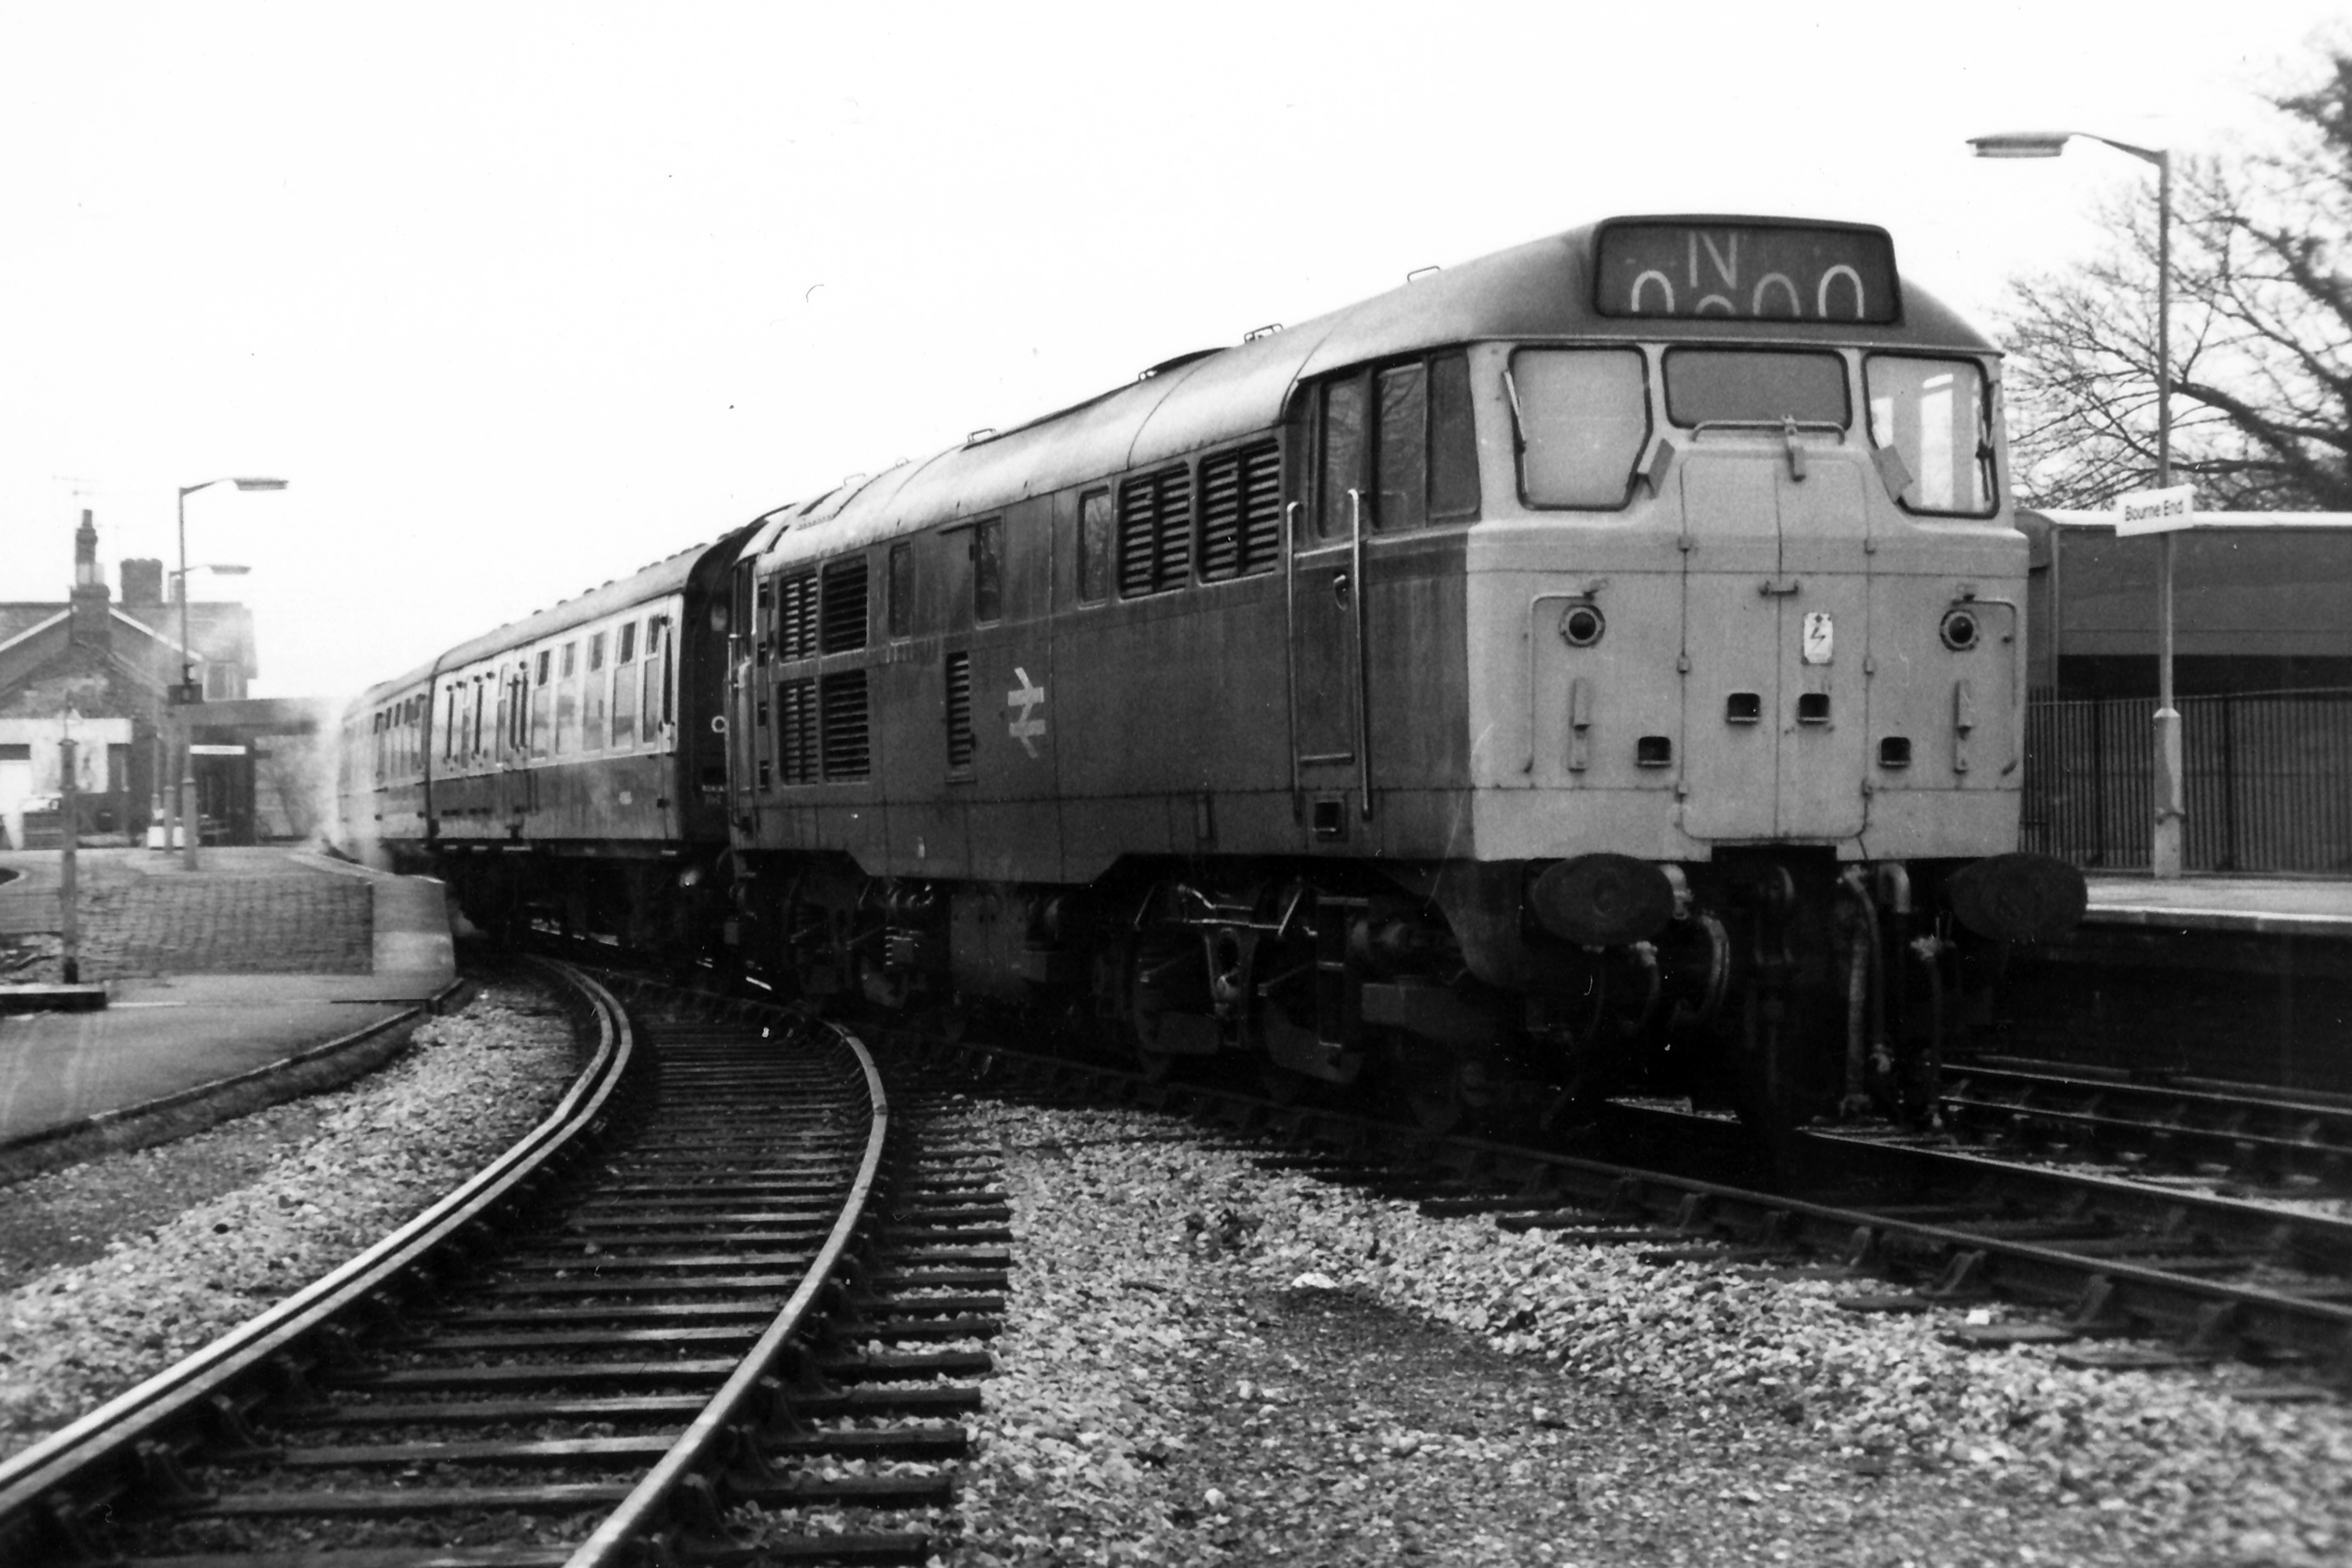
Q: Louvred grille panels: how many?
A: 7